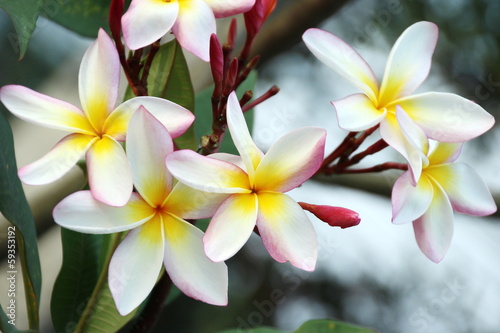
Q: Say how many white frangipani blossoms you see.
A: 6